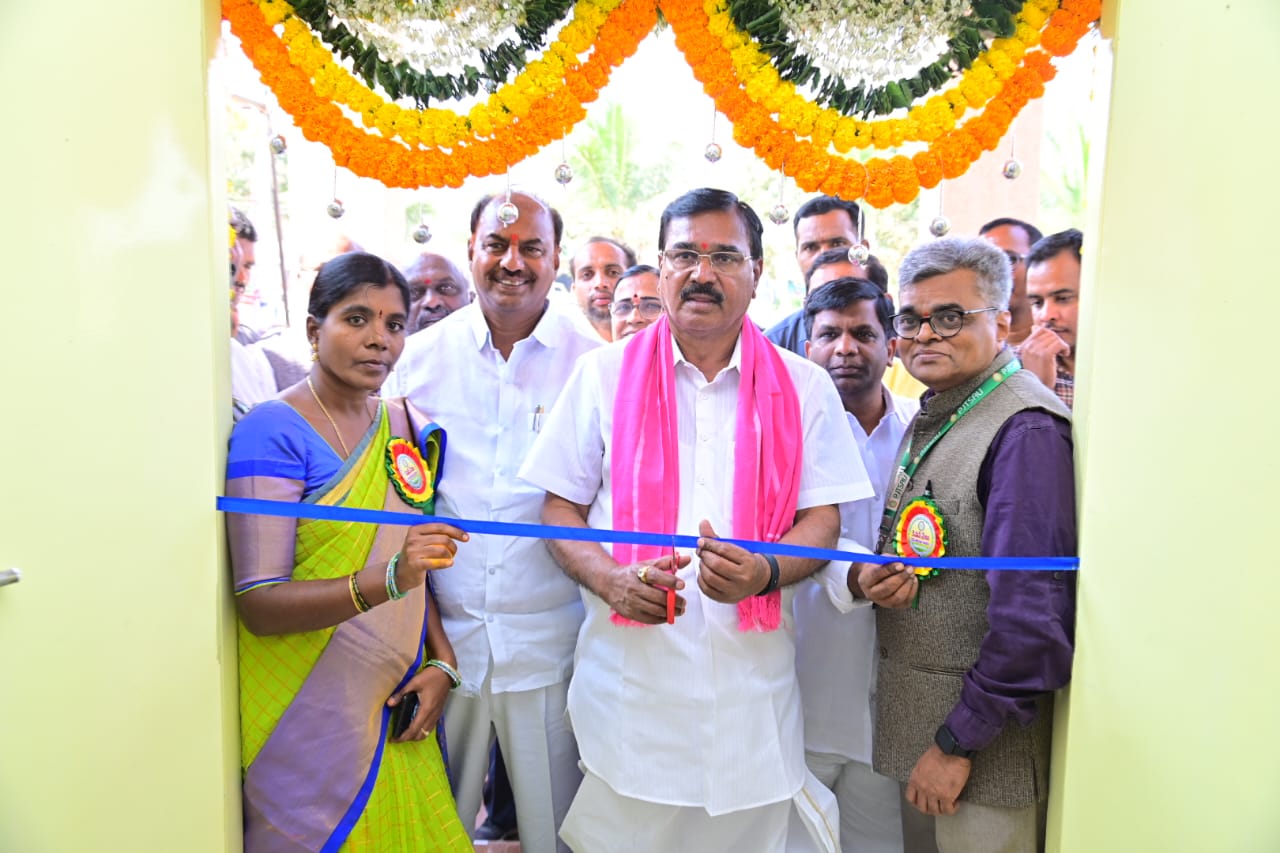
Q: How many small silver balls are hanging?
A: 10